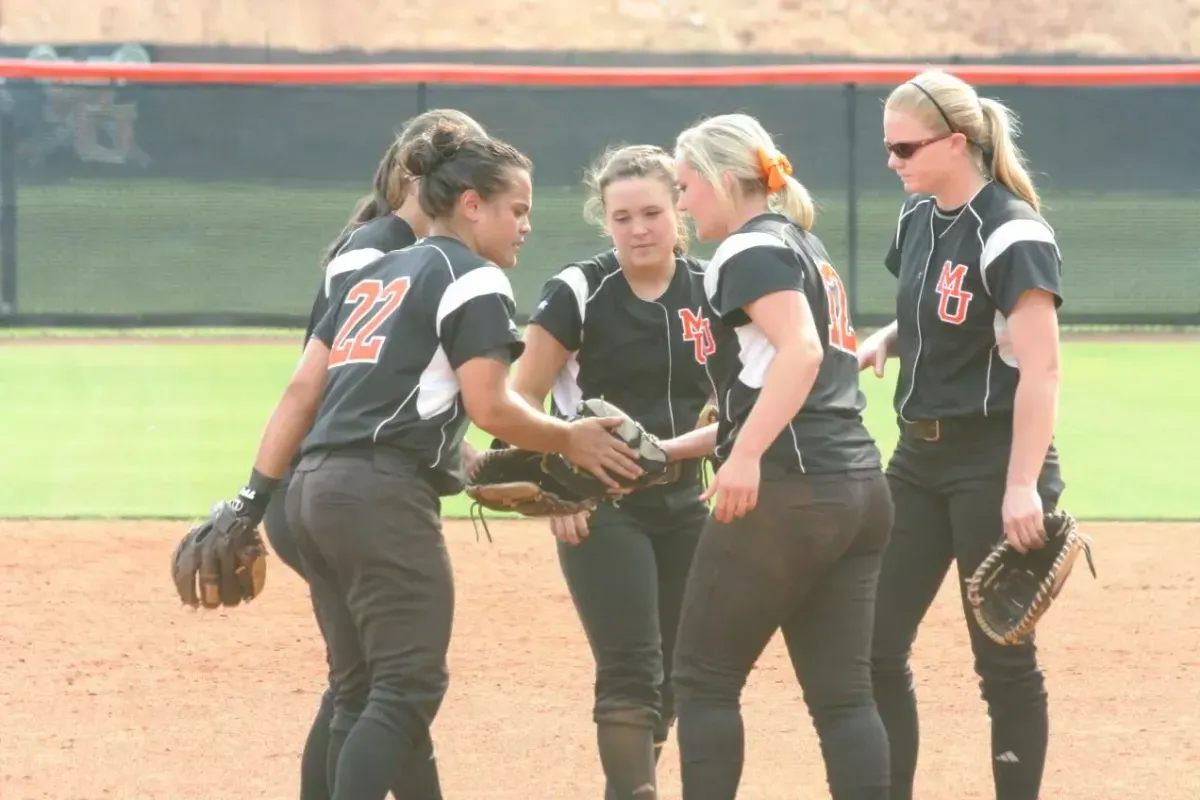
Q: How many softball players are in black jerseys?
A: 5